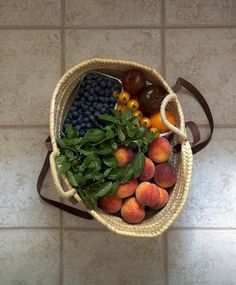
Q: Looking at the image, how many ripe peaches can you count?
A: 9